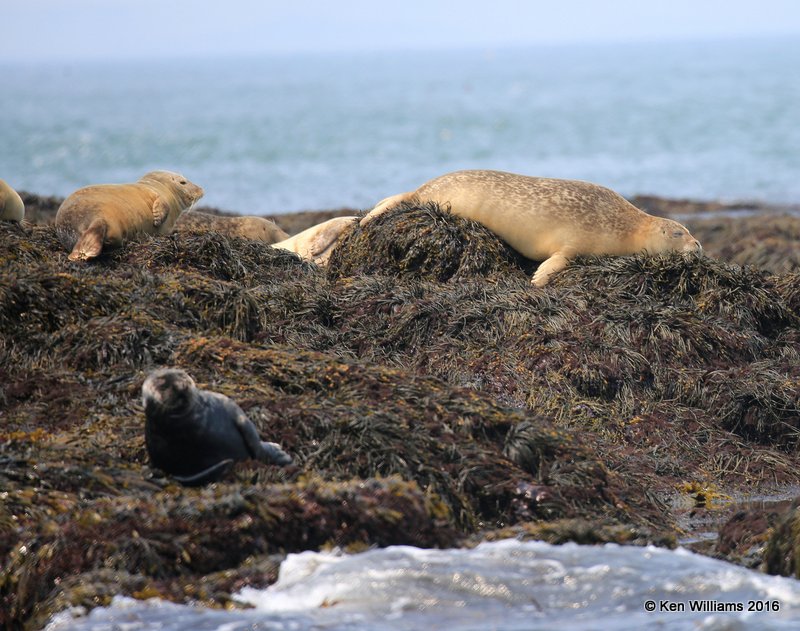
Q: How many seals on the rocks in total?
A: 6